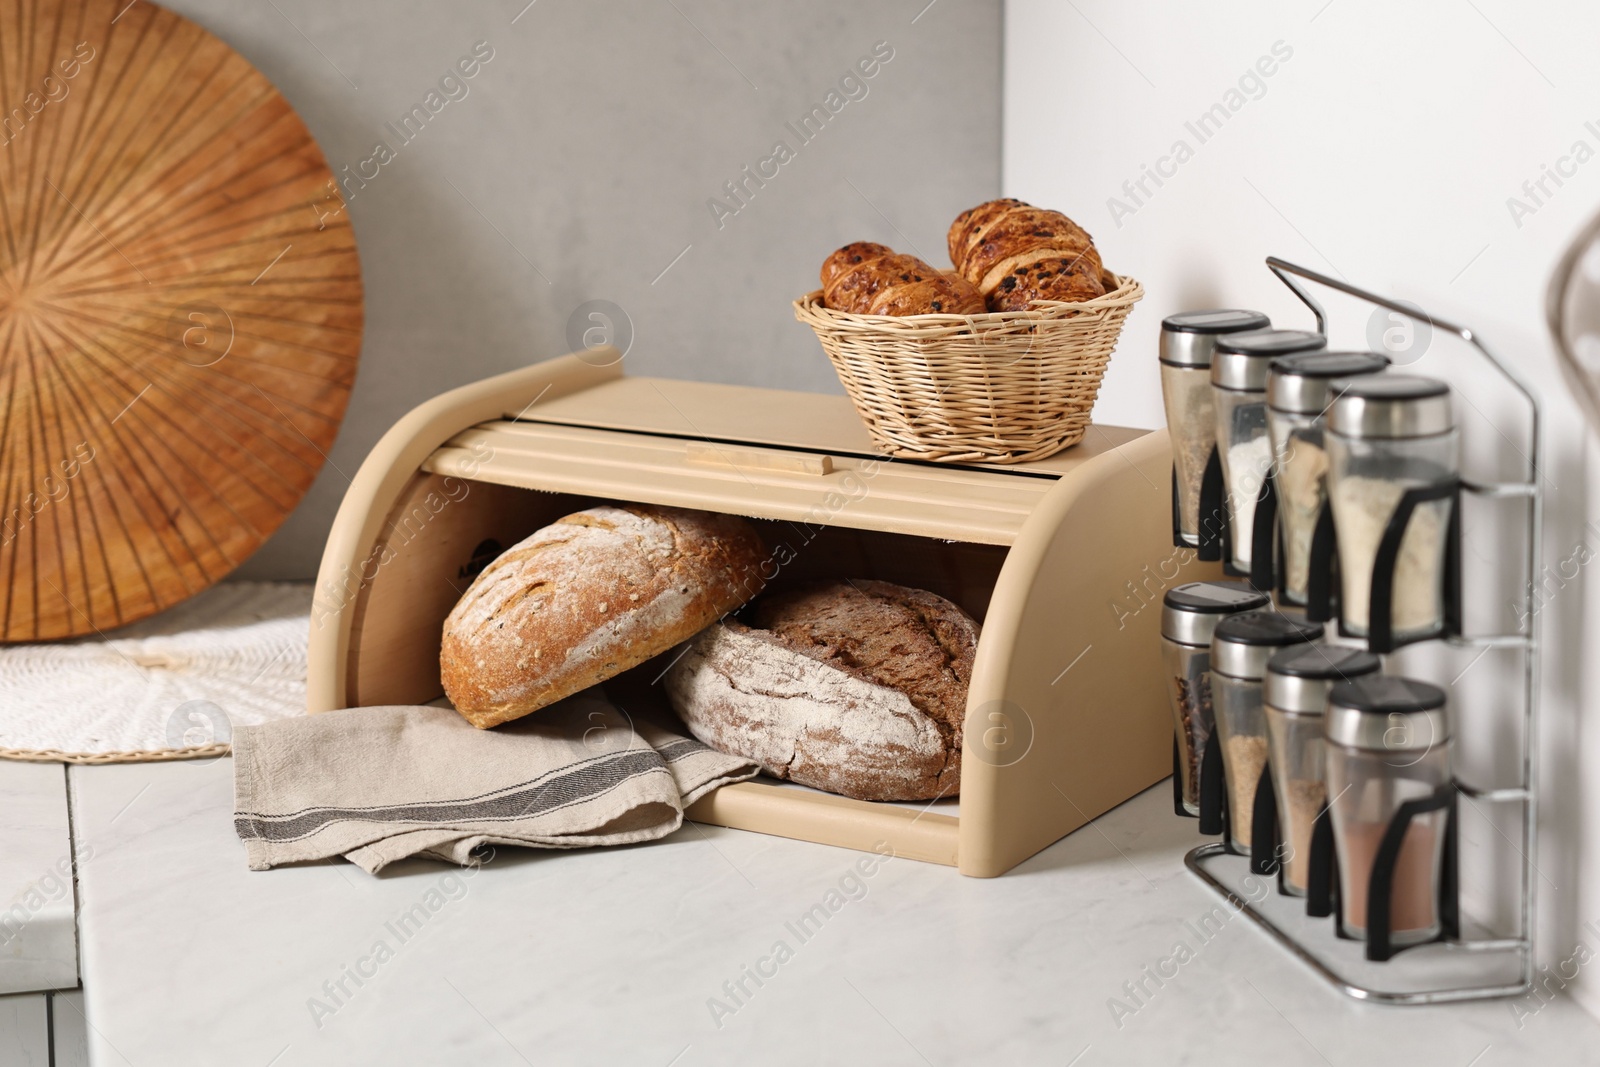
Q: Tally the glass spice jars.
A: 8